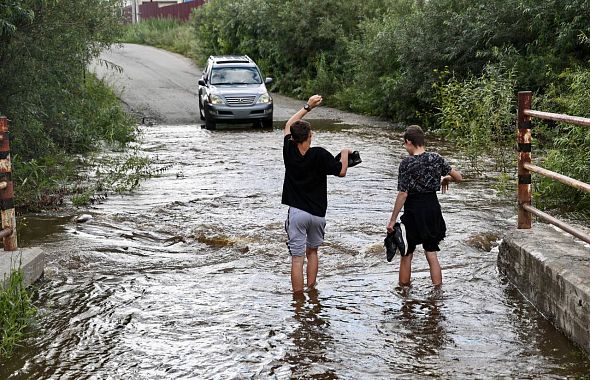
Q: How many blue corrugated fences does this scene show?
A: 0